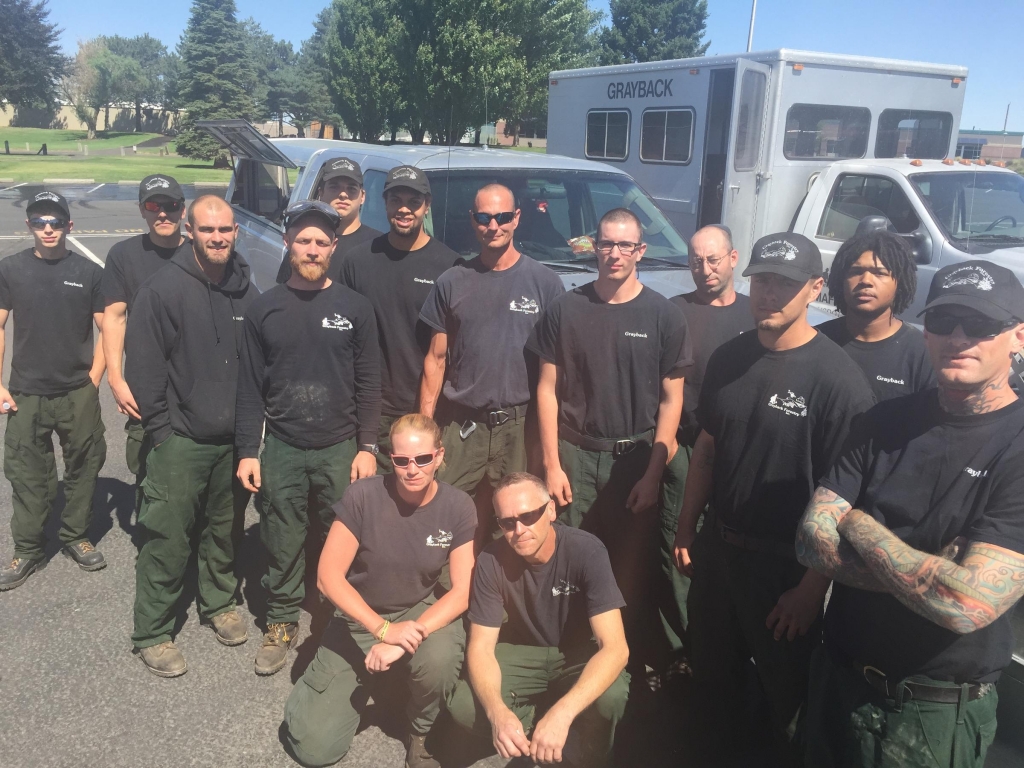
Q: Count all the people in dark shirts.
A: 14